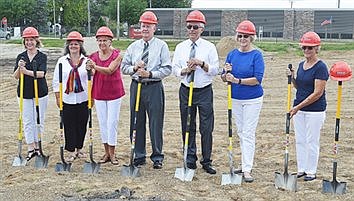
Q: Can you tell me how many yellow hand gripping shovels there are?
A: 9